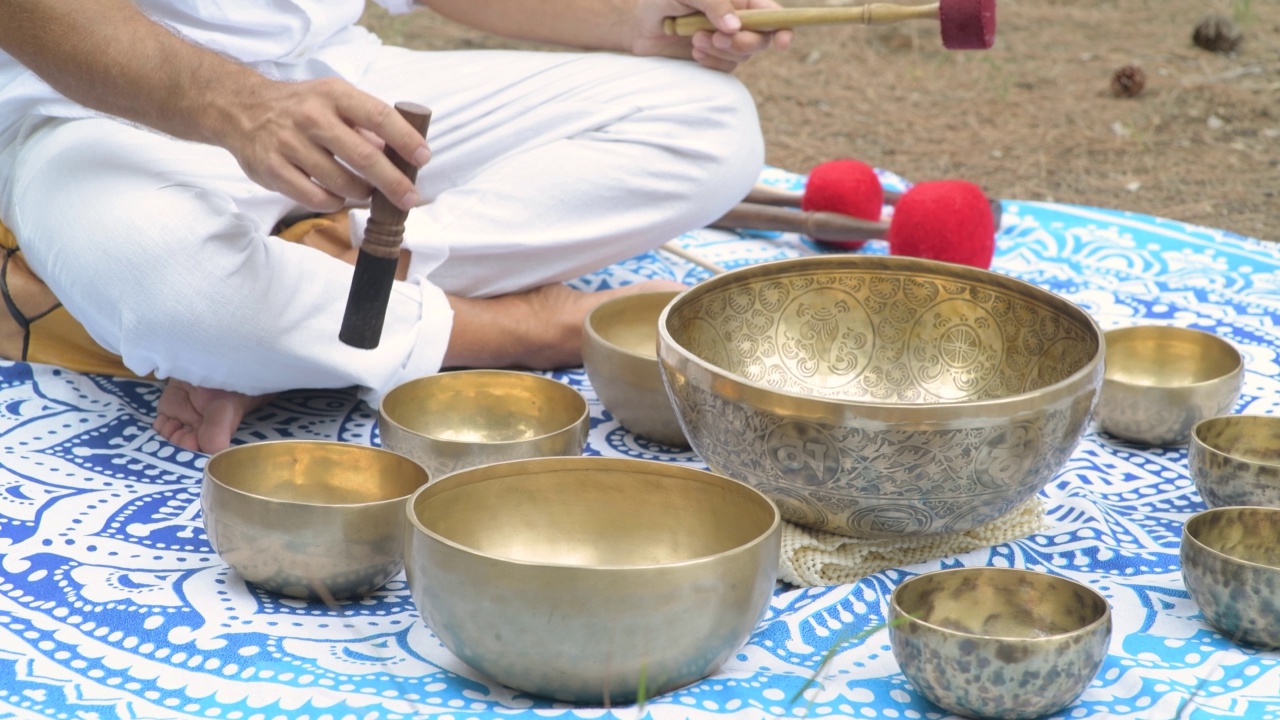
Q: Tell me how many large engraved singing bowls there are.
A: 1